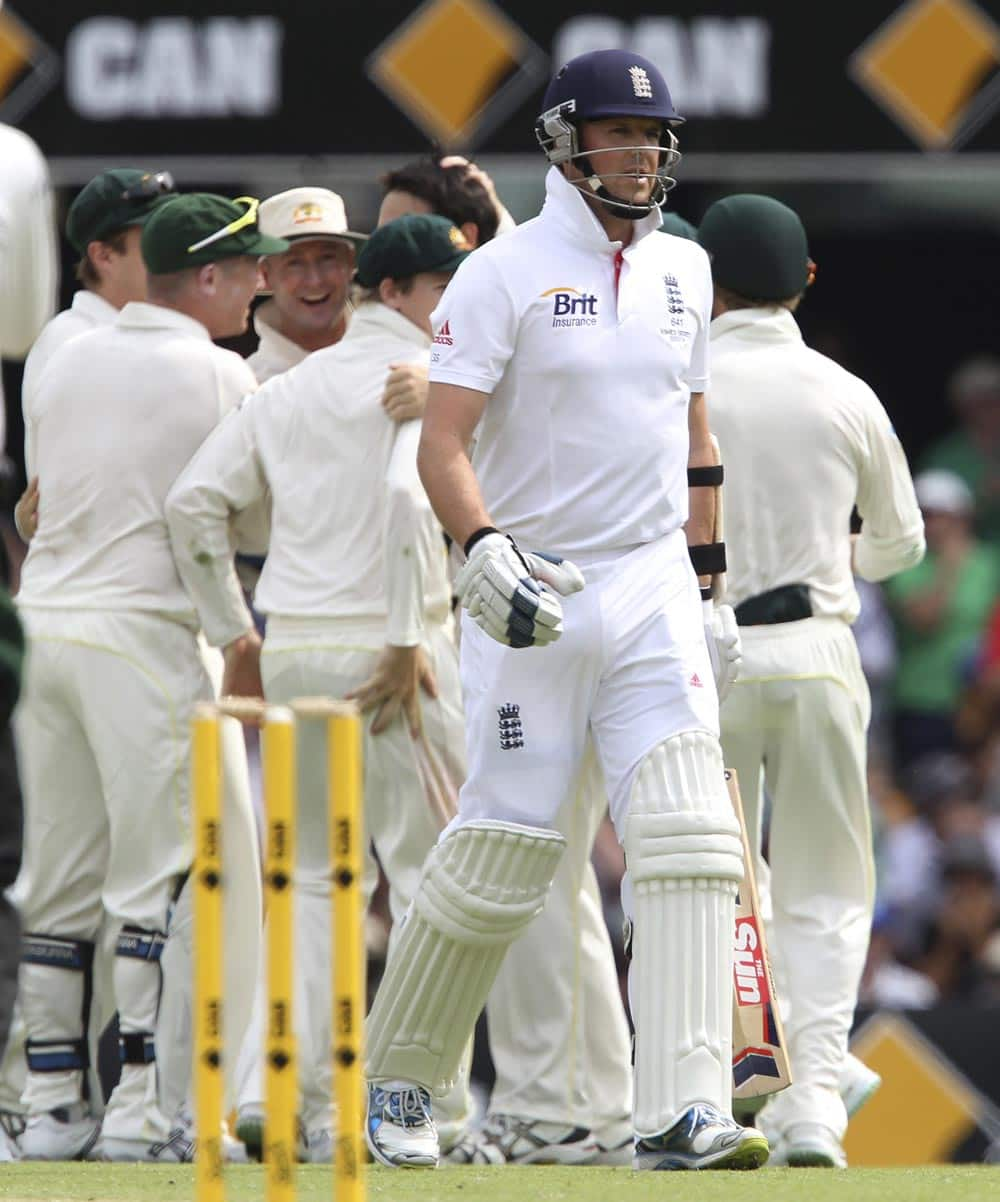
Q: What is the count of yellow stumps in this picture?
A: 3